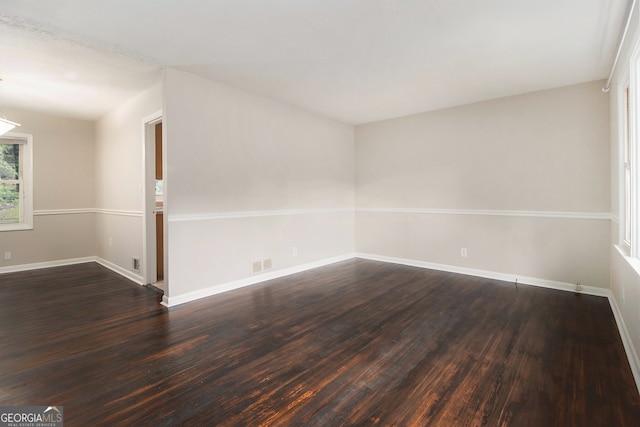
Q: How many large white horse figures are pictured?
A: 0